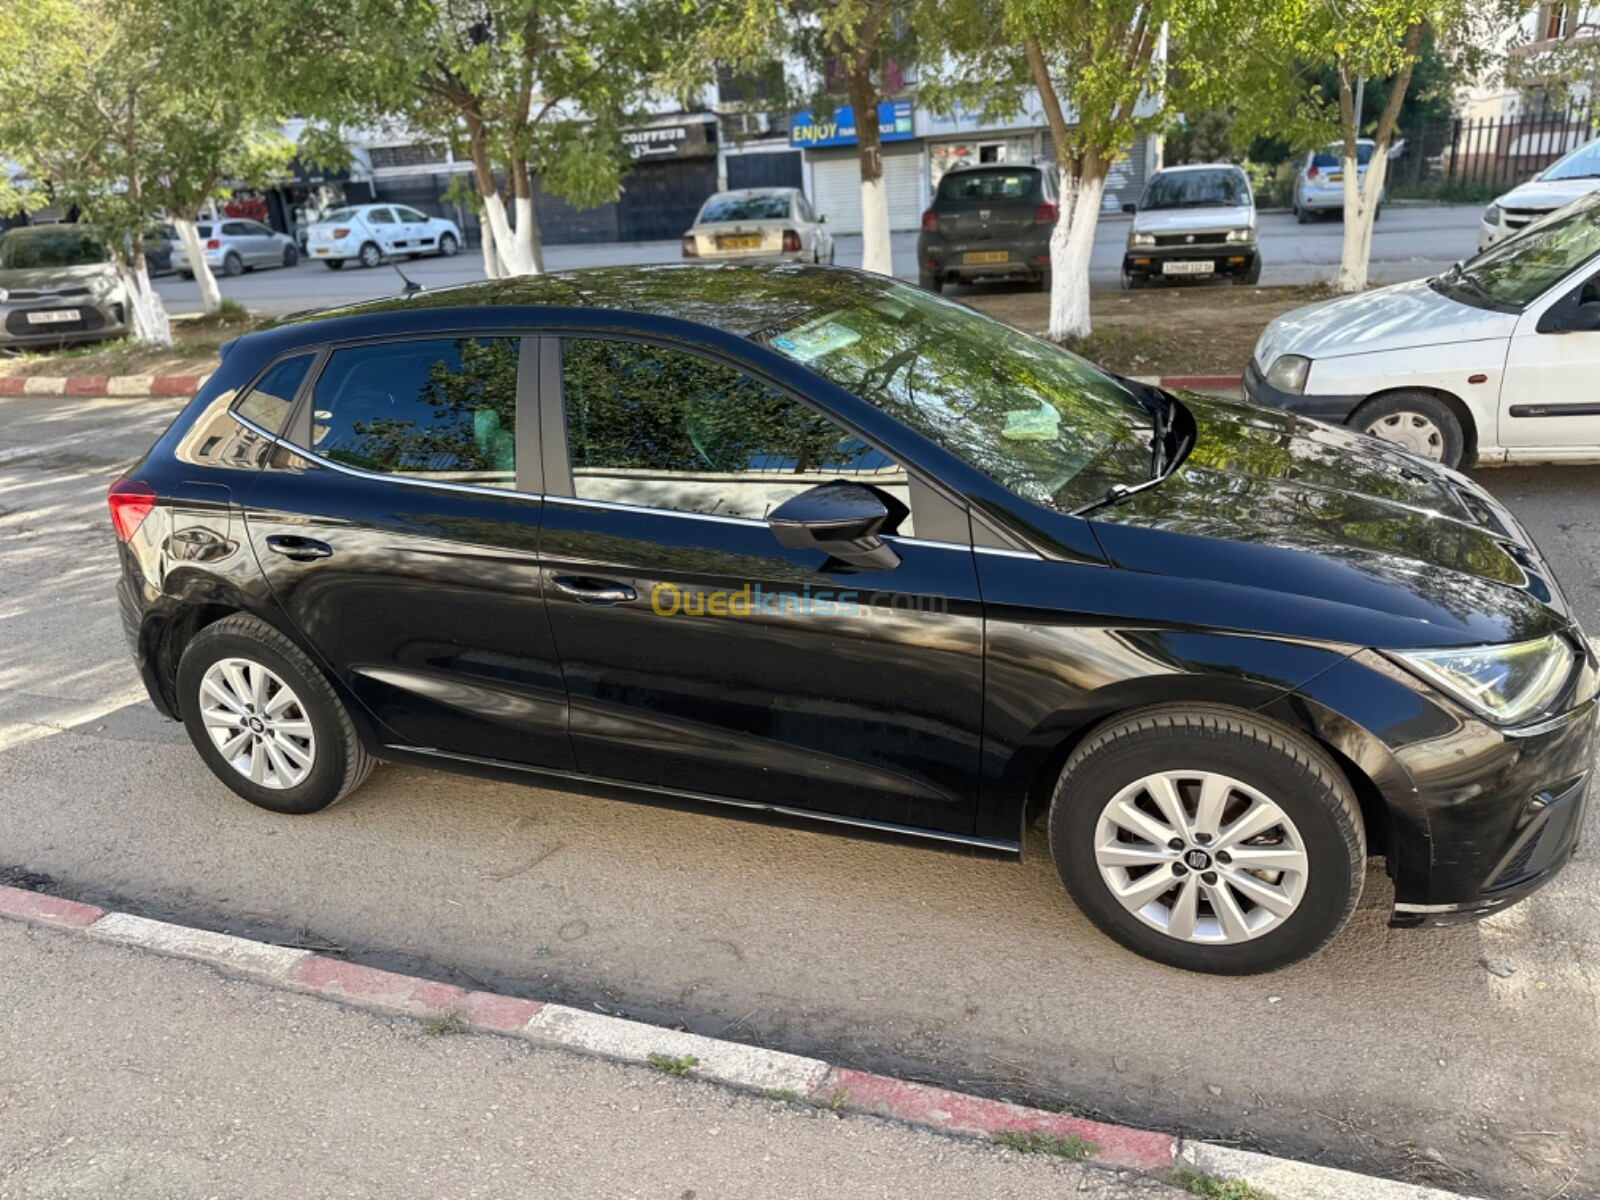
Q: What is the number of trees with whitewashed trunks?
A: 6